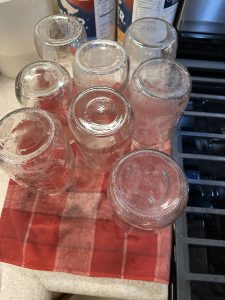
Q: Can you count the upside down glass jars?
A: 8